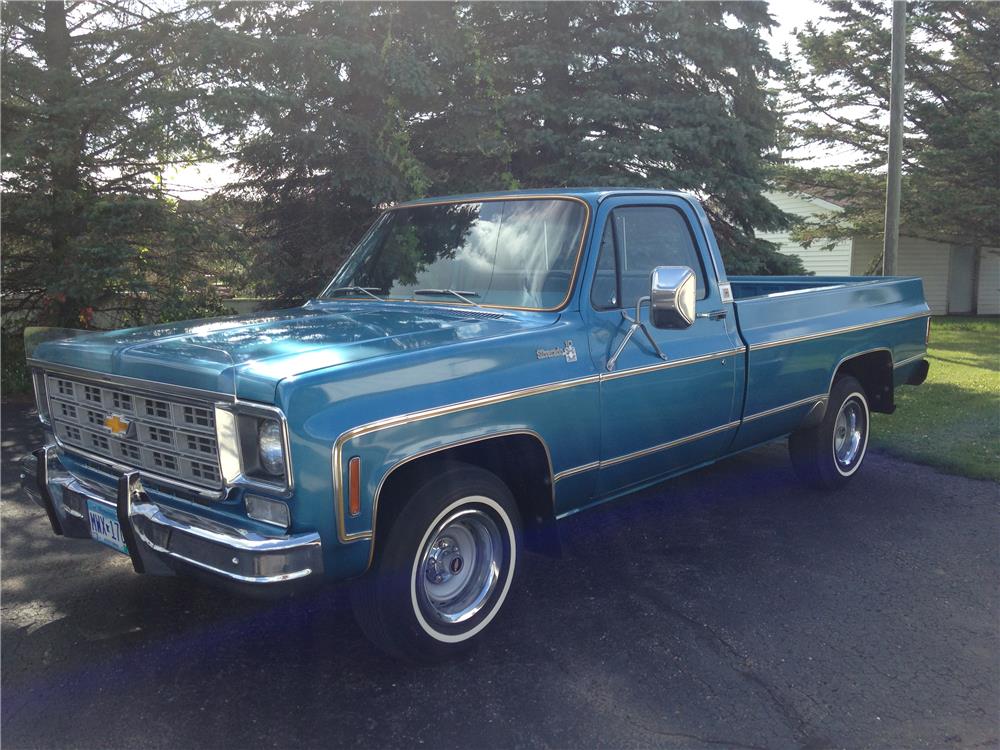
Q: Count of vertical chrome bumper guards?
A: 2